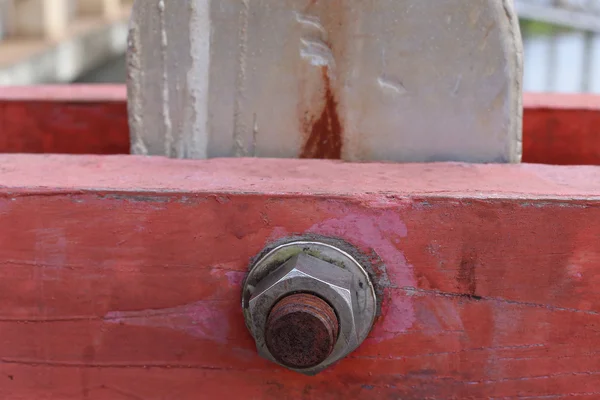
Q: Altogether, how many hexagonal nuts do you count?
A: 1